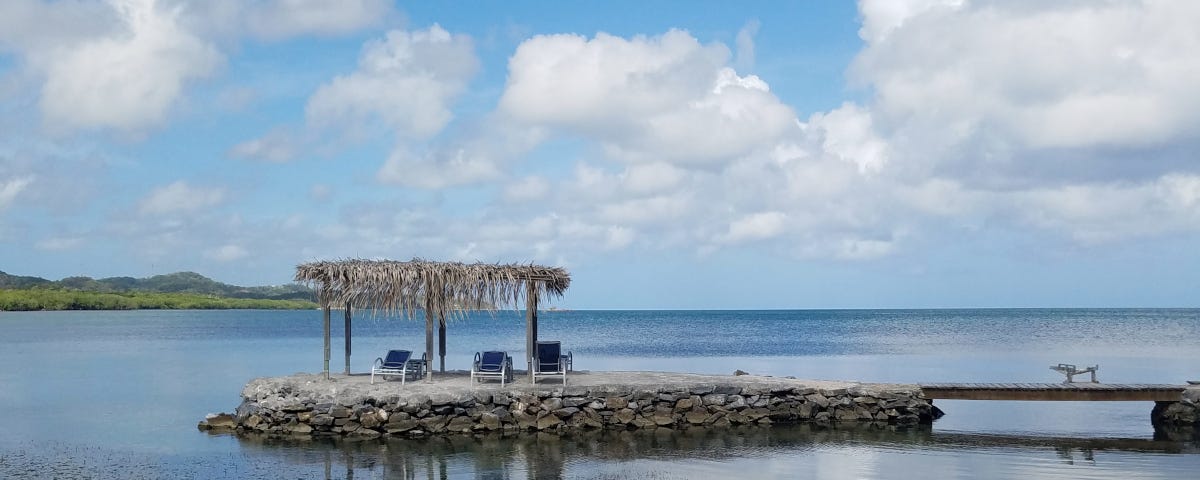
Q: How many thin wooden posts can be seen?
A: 6